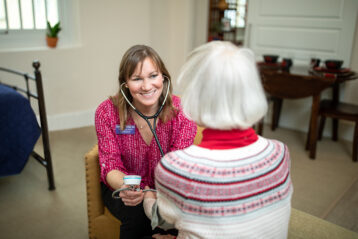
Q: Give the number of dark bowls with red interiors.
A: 2